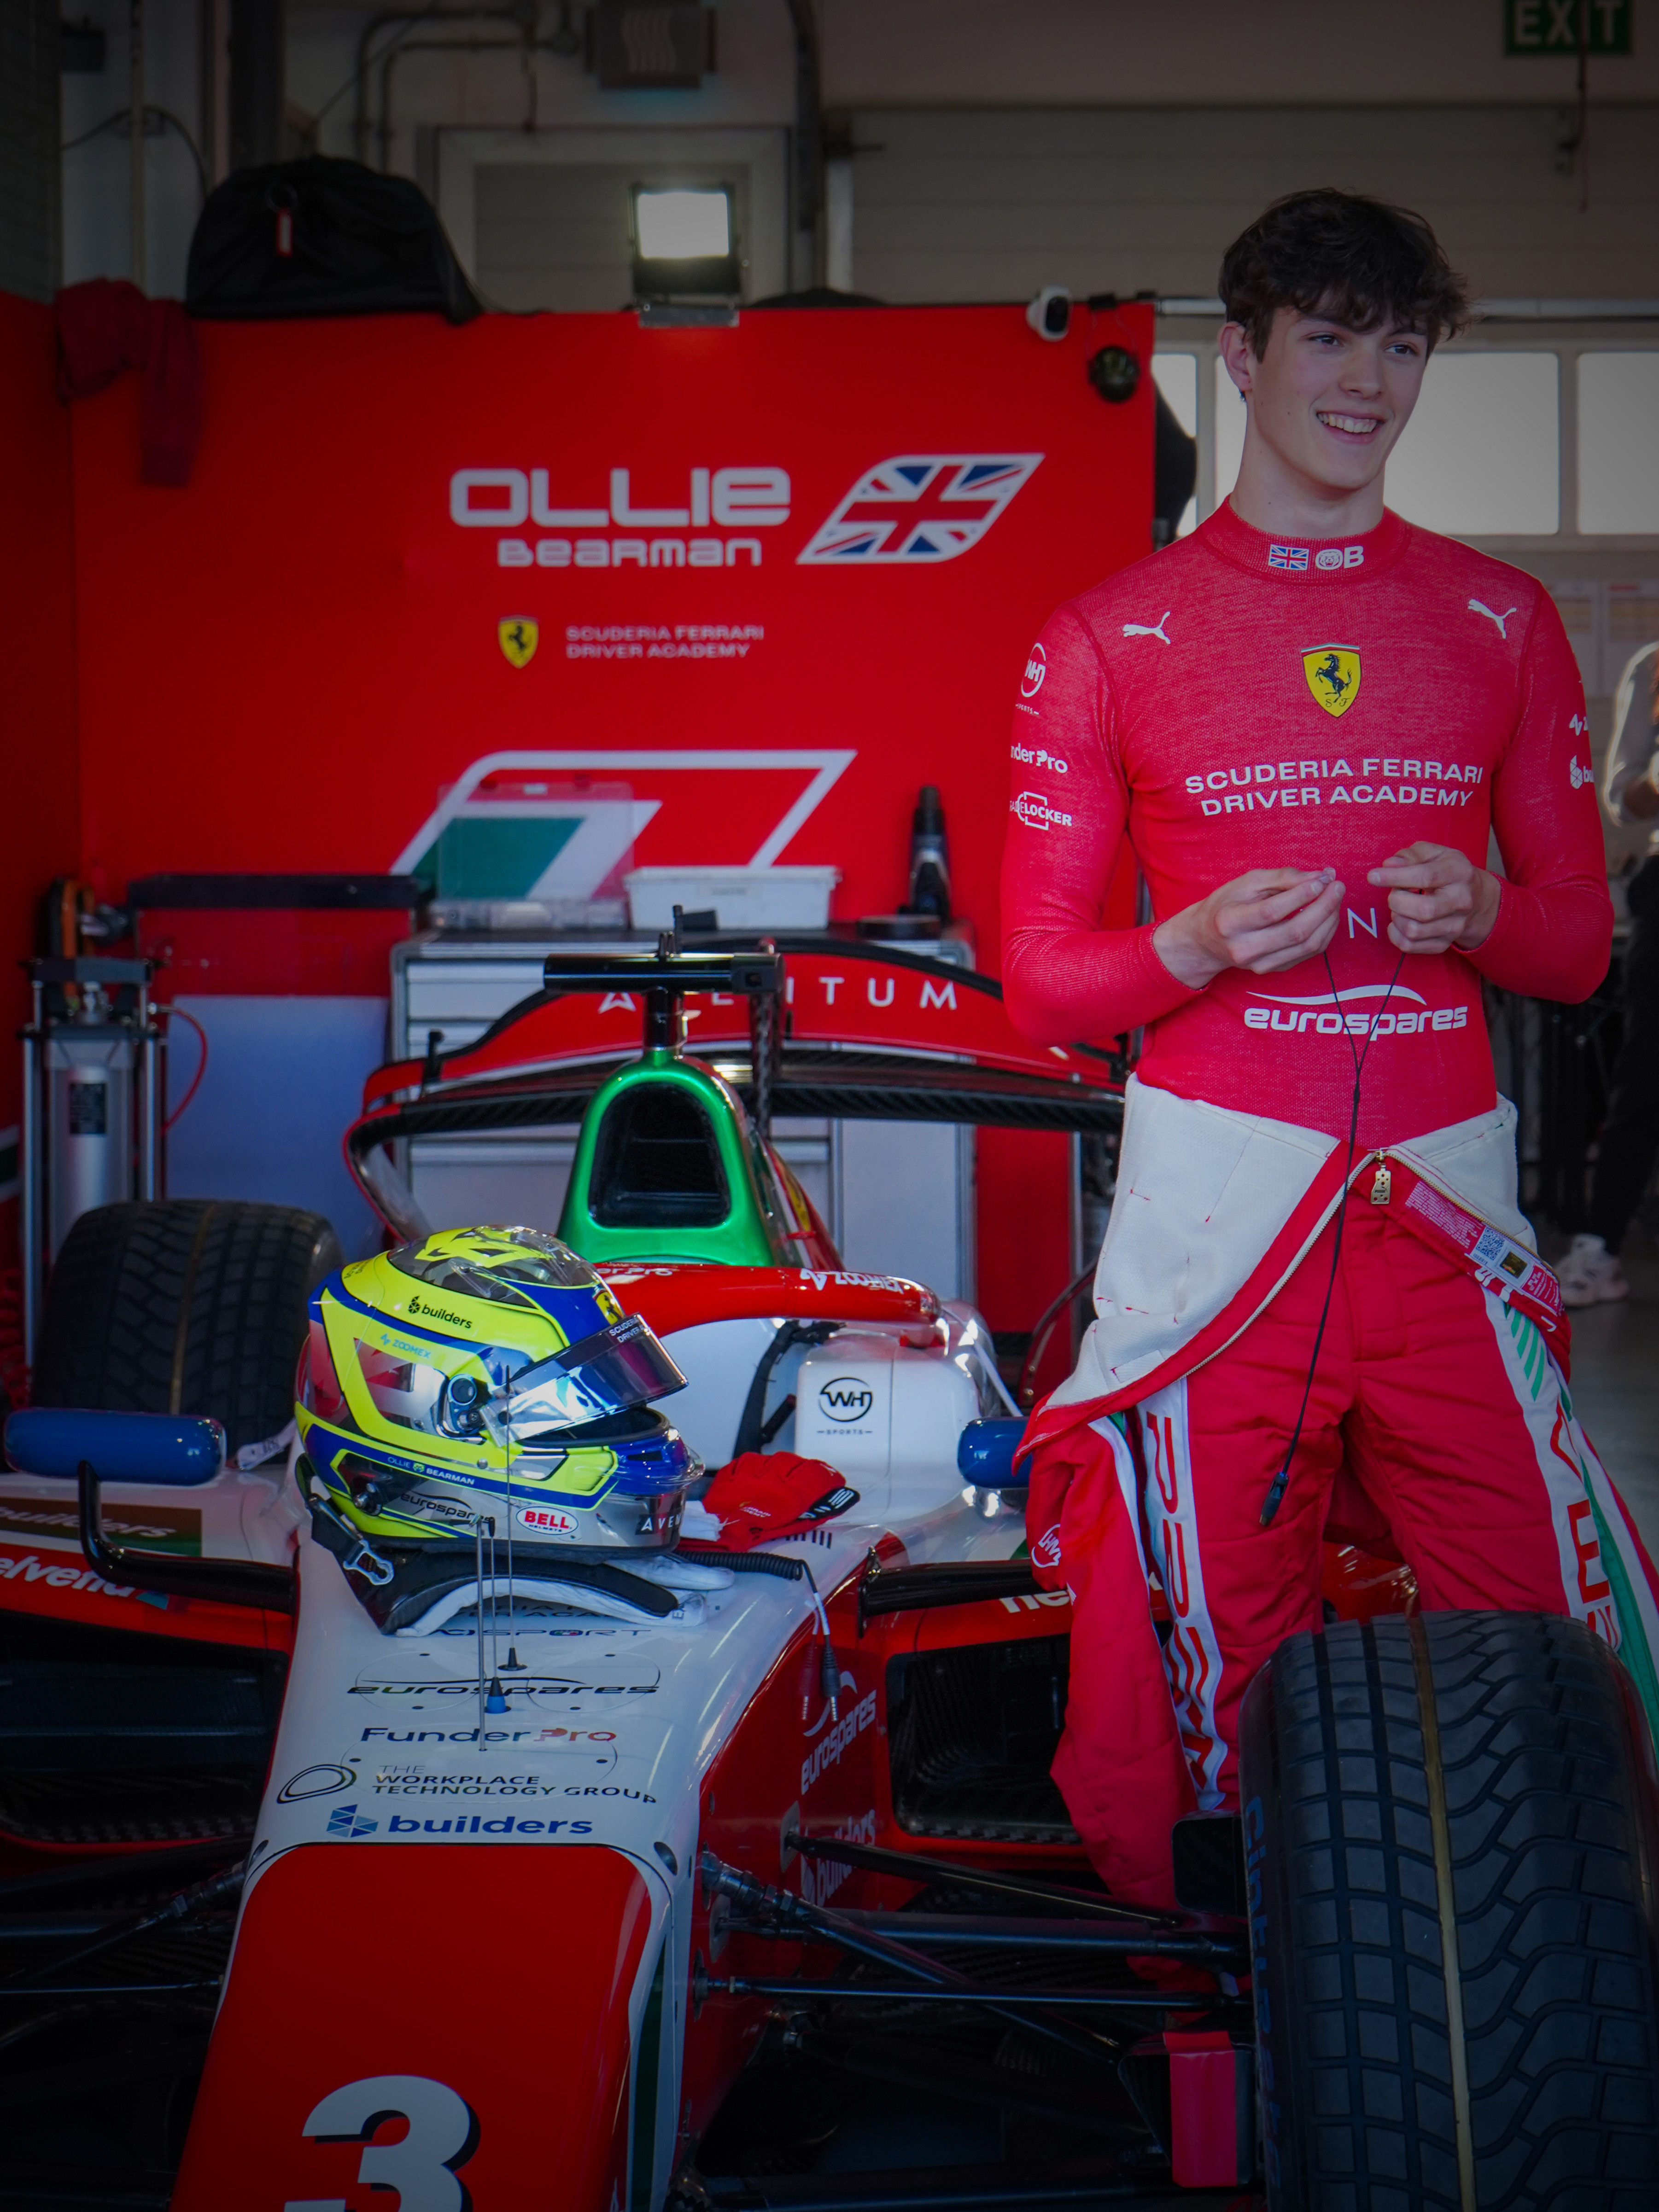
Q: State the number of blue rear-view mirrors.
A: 2